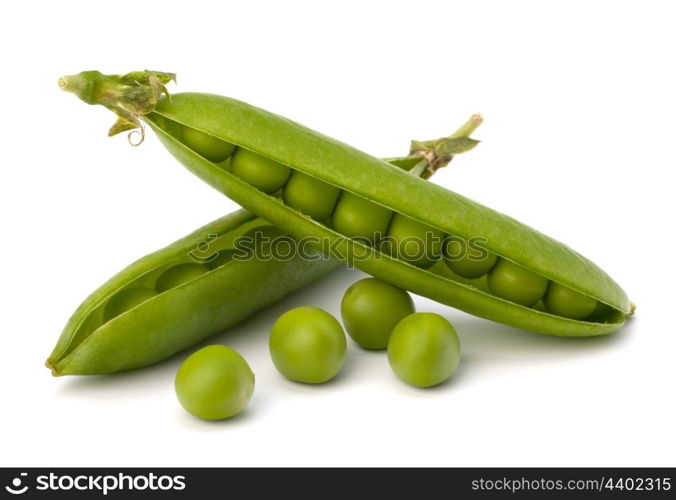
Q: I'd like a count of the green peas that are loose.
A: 4